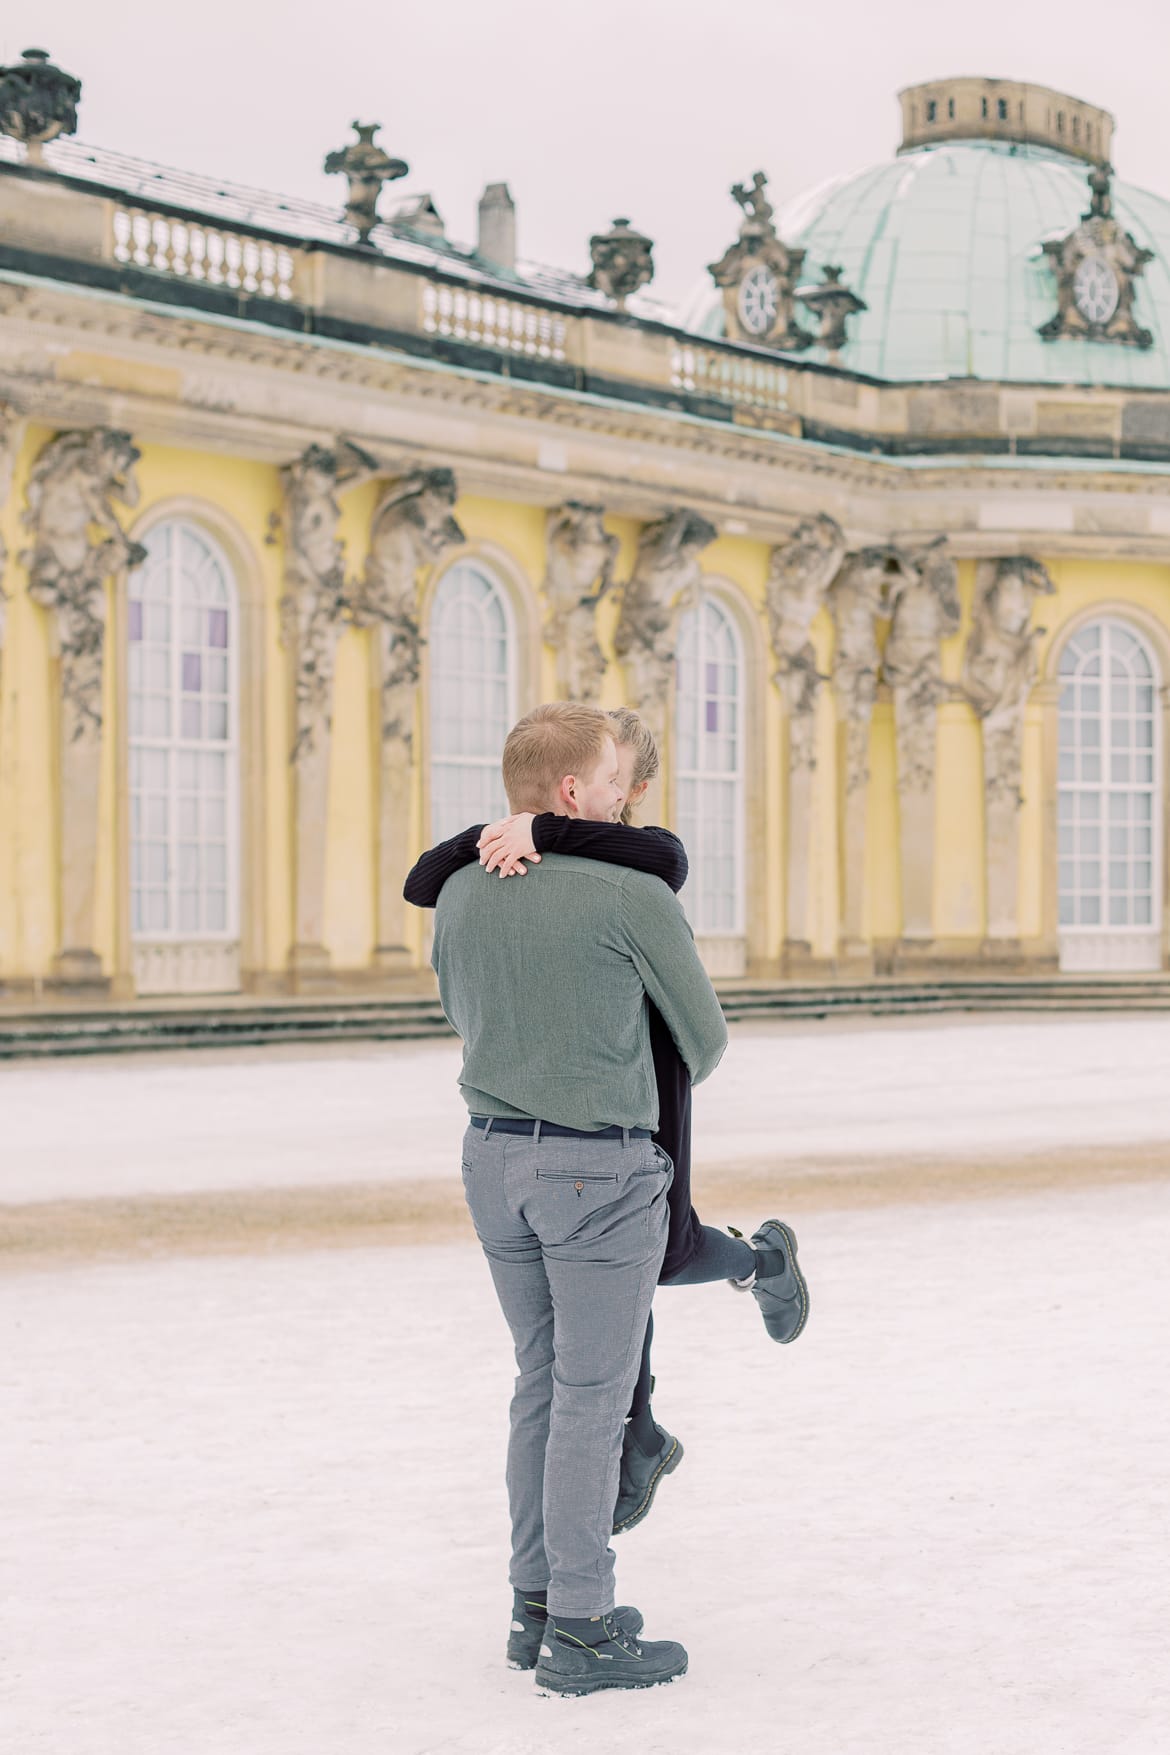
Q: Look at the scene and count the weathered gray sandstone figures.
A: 9